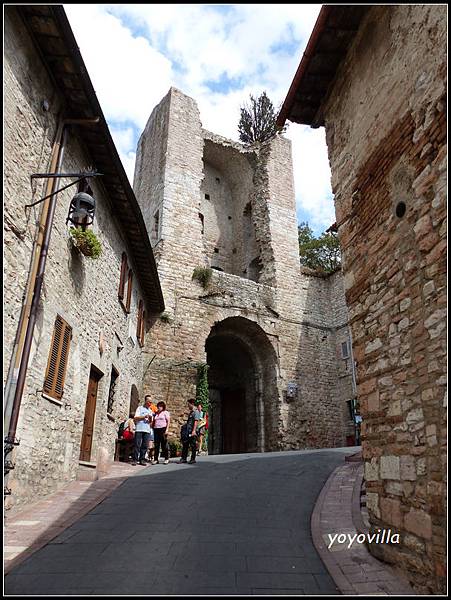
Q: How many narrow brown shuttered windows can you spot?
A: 3